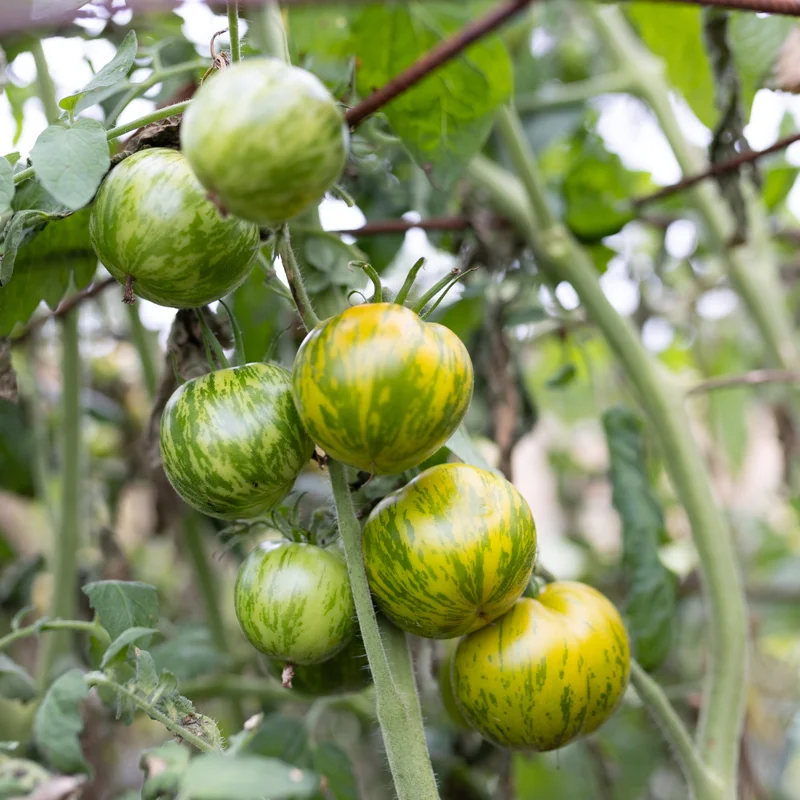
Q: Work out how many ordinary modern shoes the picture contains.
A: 0